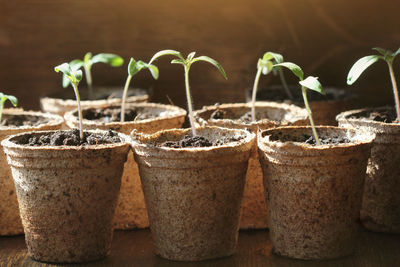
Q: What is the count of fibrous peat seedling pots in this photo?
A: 9